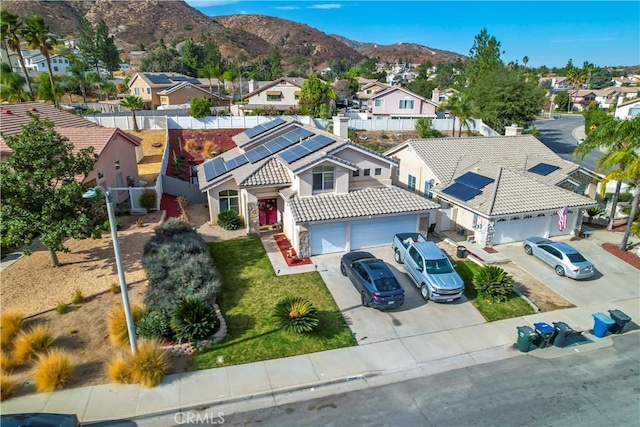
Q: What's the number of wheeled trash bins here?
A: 5